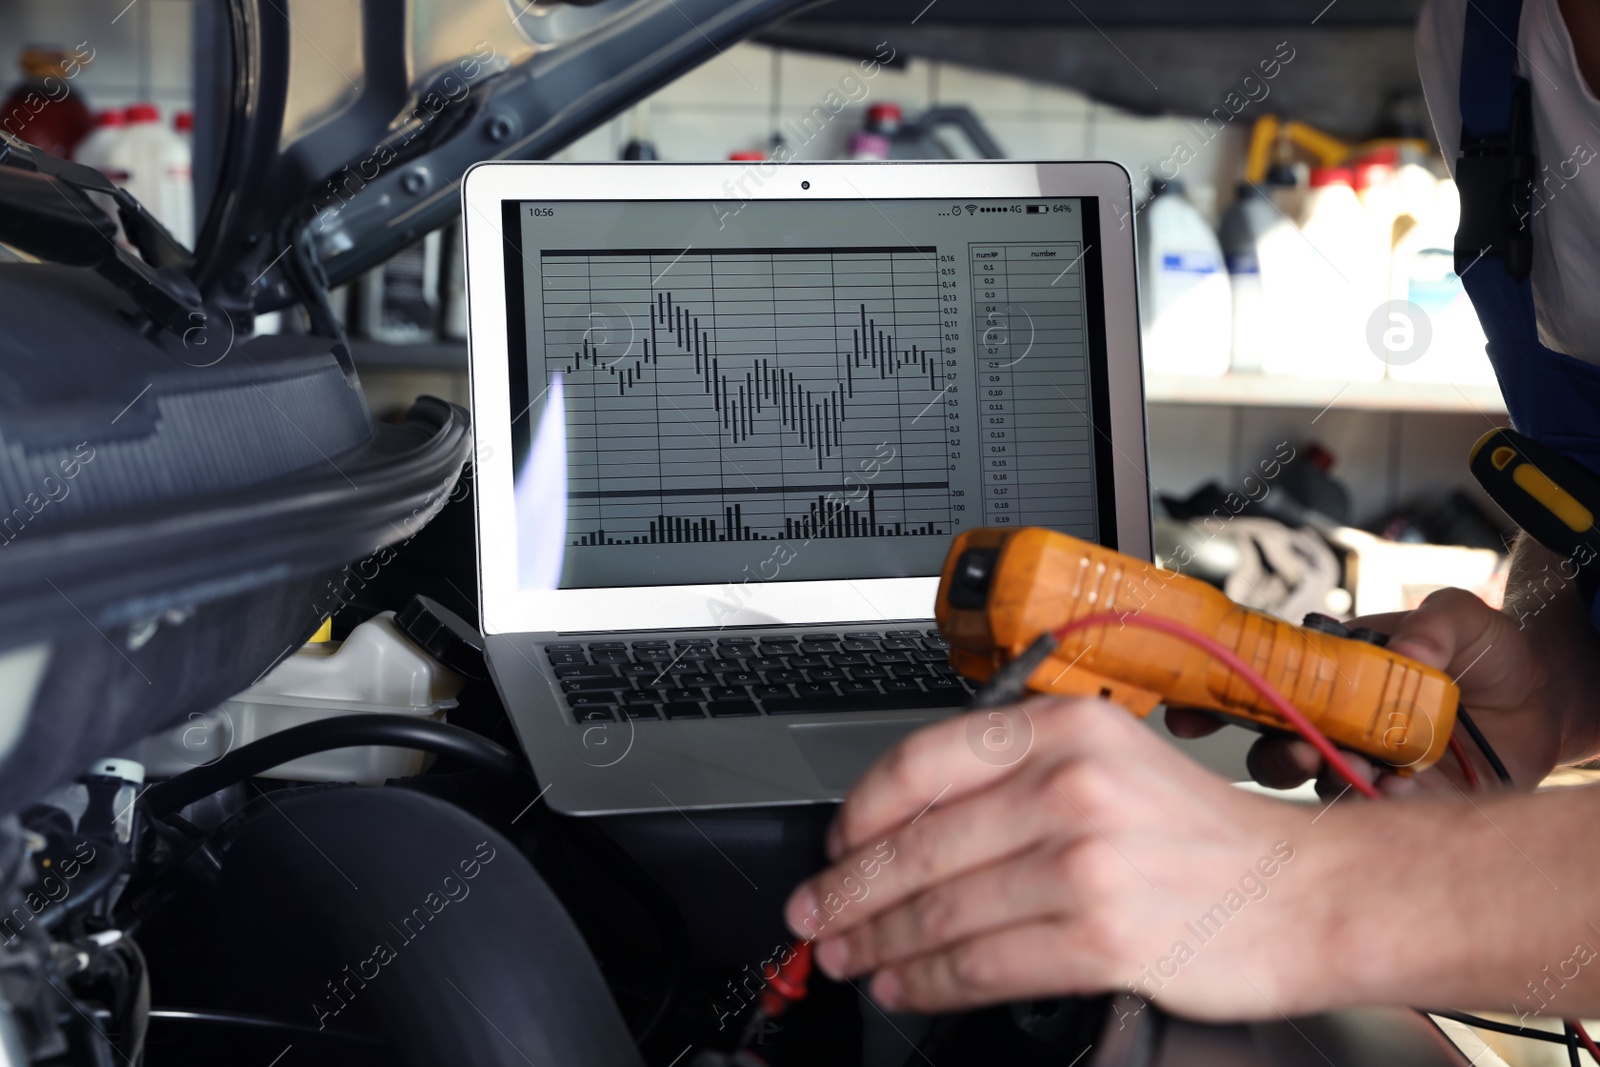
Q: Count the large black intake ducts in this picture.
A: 1